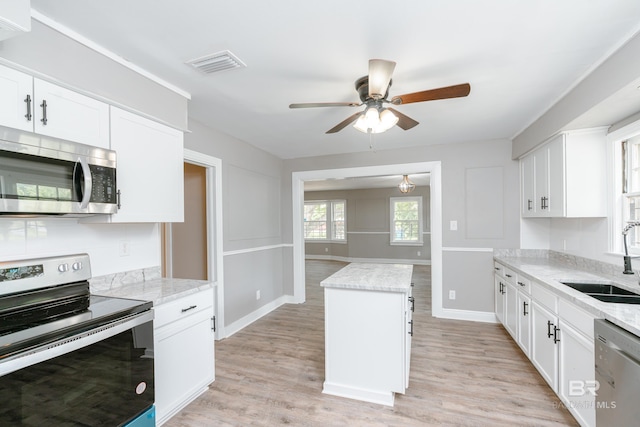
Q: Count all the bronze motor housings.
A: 1